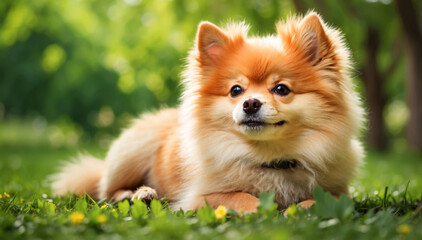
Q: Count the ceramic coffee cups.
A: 0